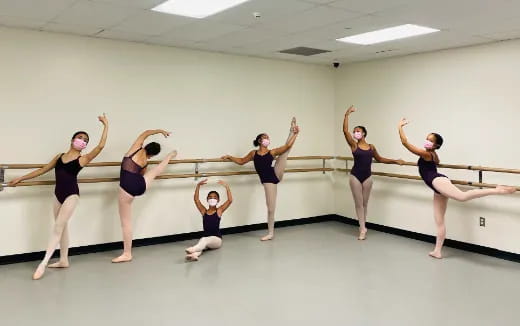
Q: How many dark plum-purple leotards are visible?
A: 6